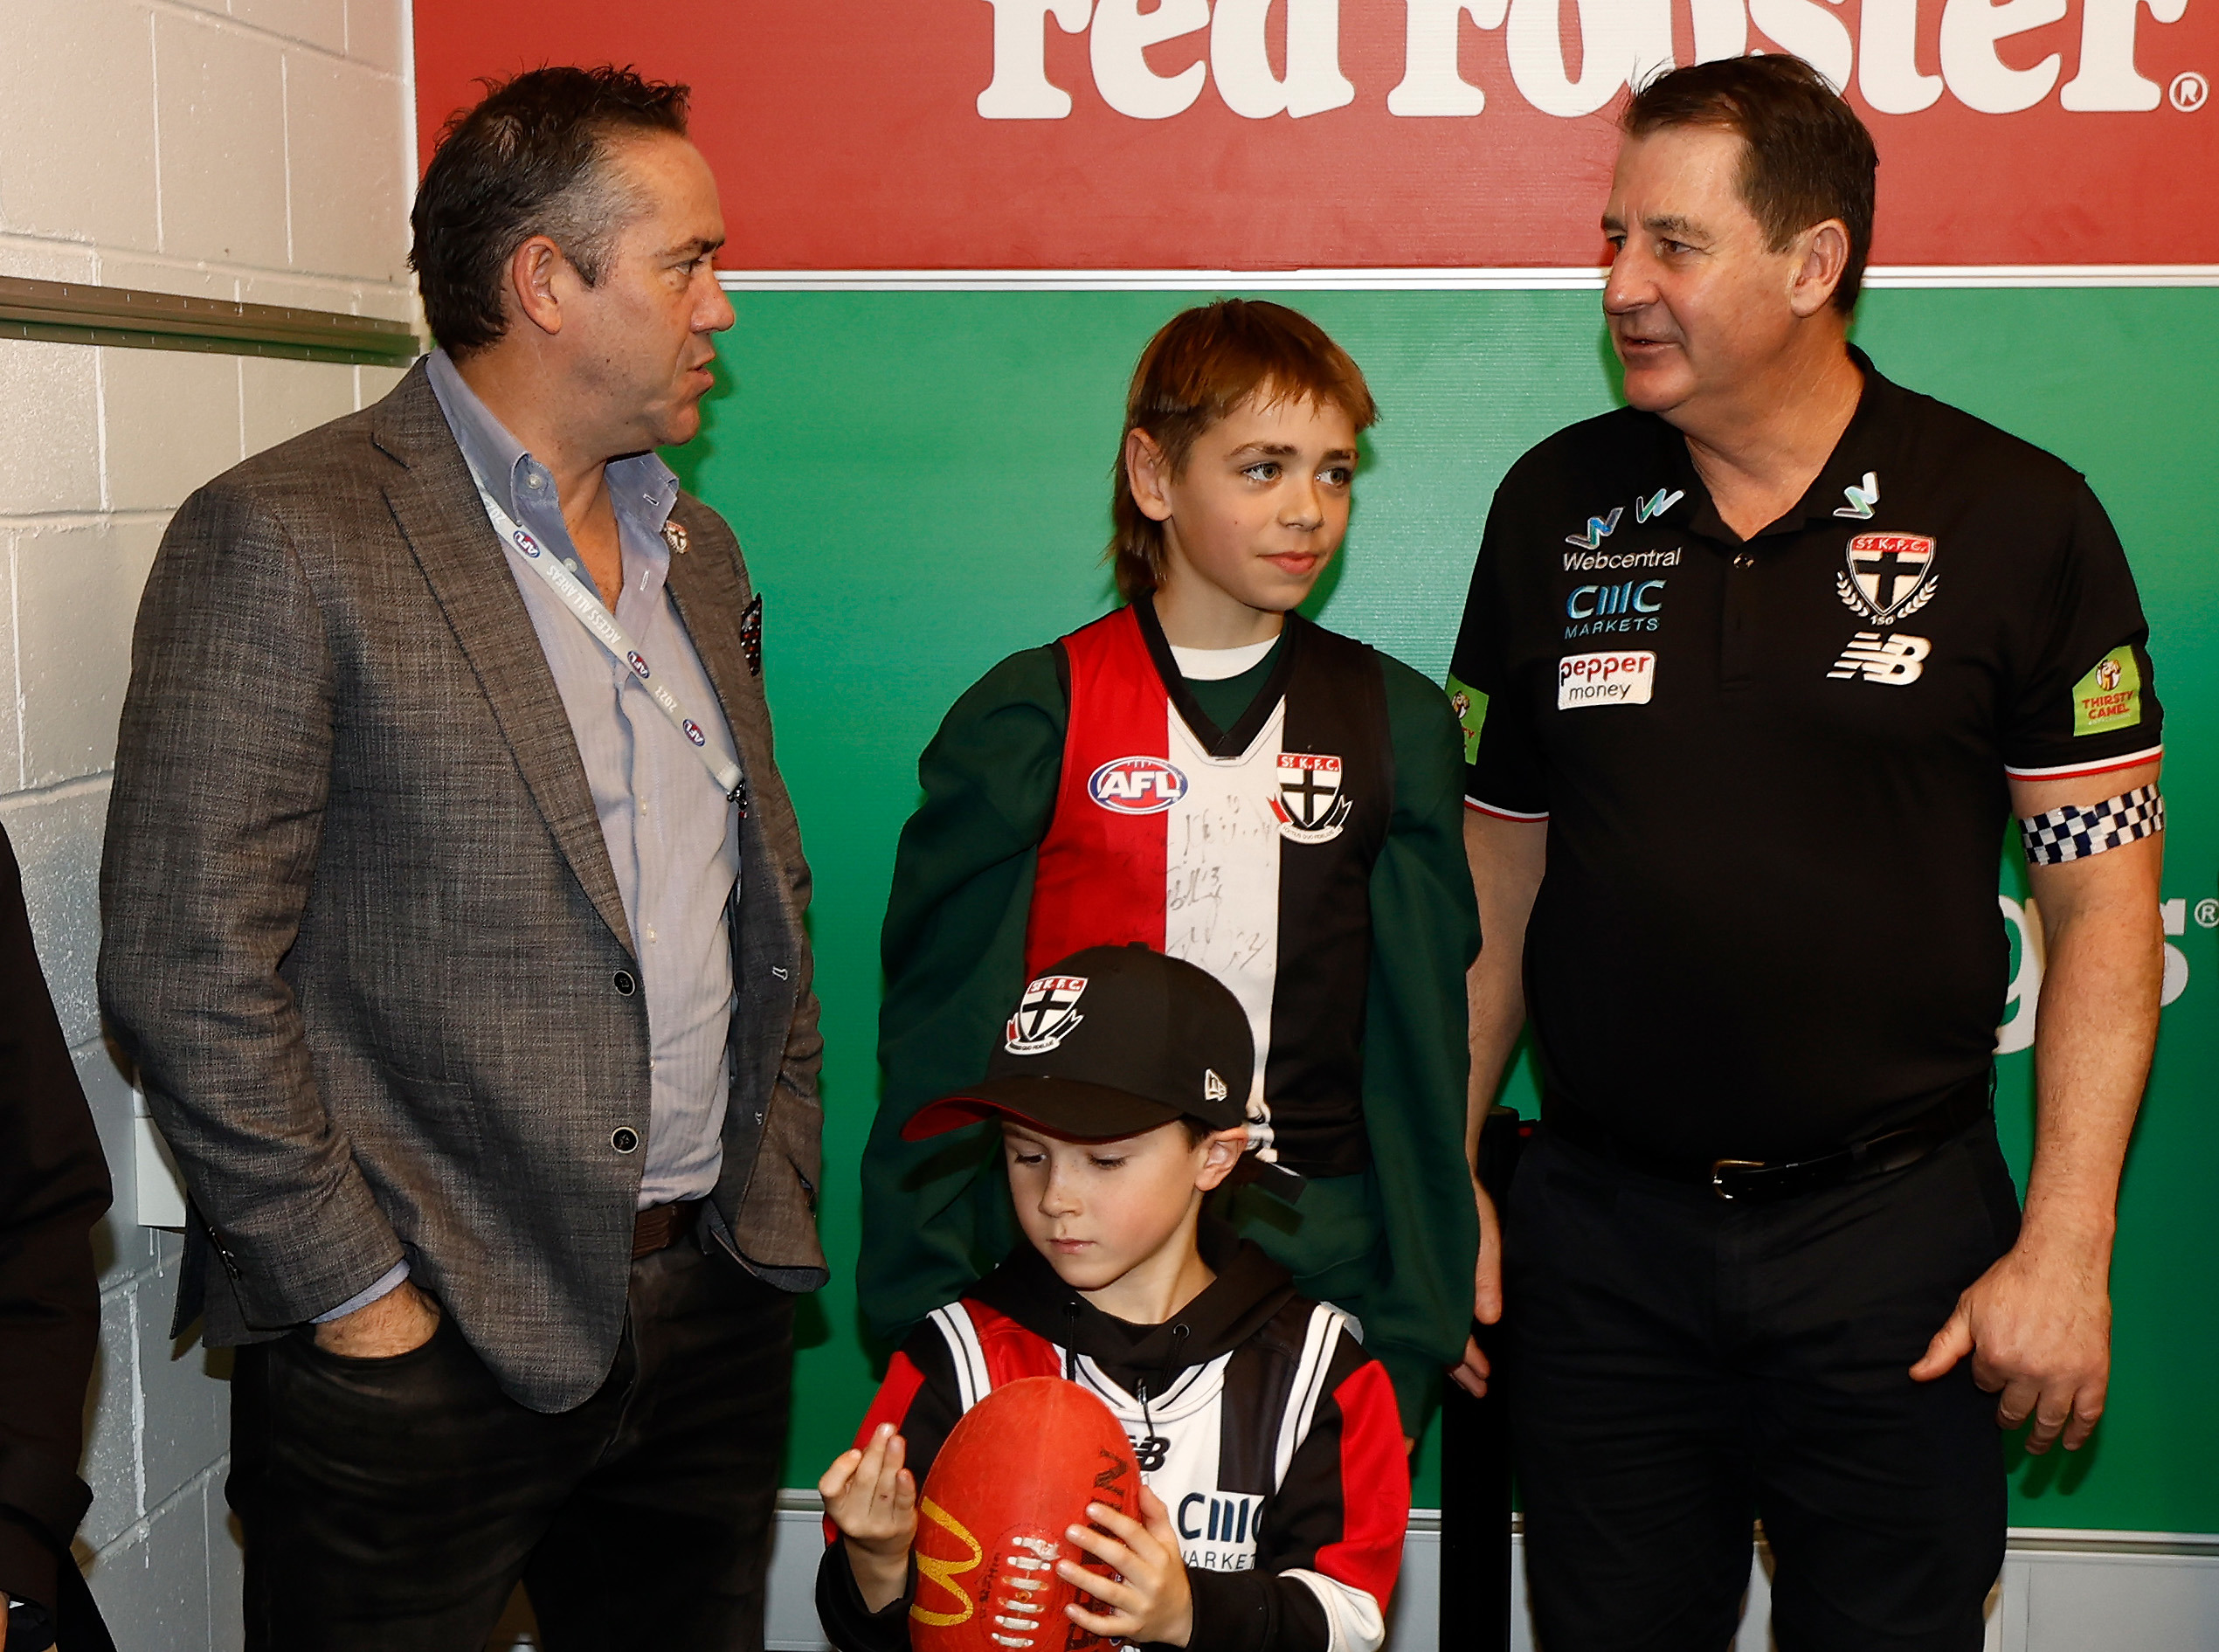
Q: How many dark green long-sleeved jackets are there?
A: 1